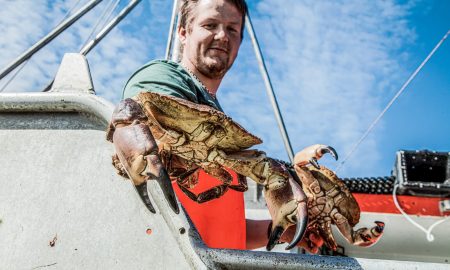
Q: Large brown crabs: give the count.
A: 2